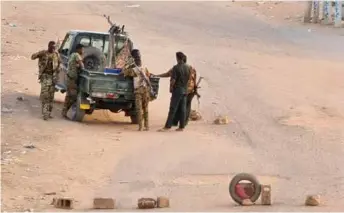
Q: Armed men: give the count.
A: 5